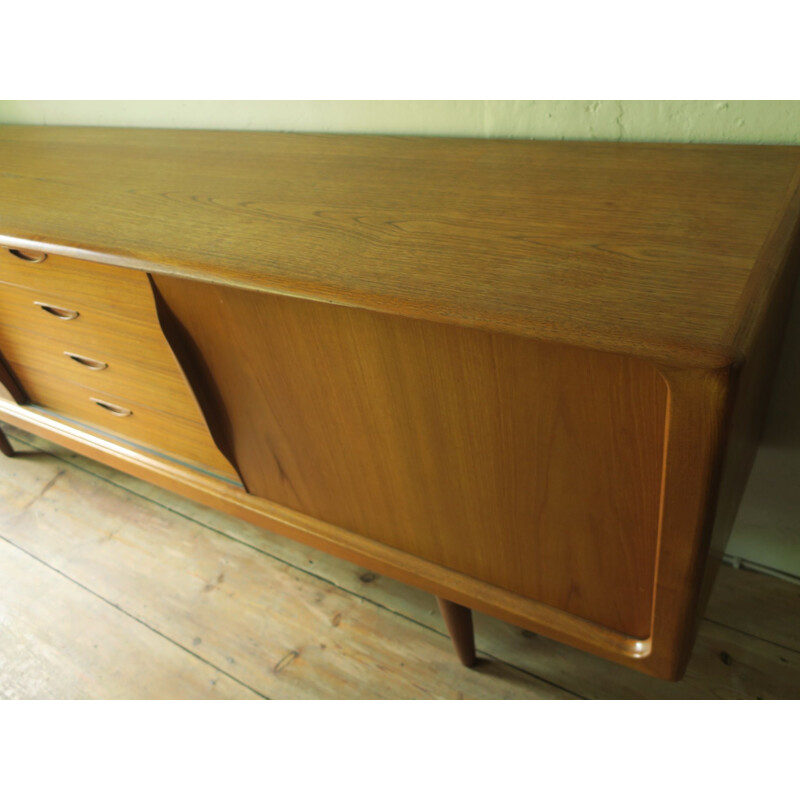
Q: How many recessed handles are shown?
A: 4